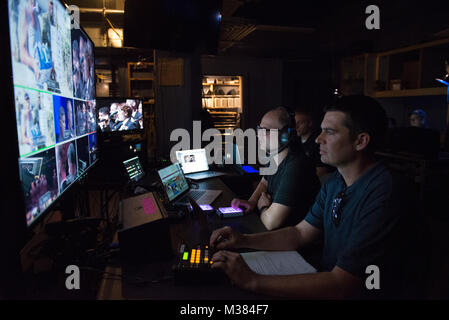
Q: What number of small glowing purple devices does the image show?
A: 2